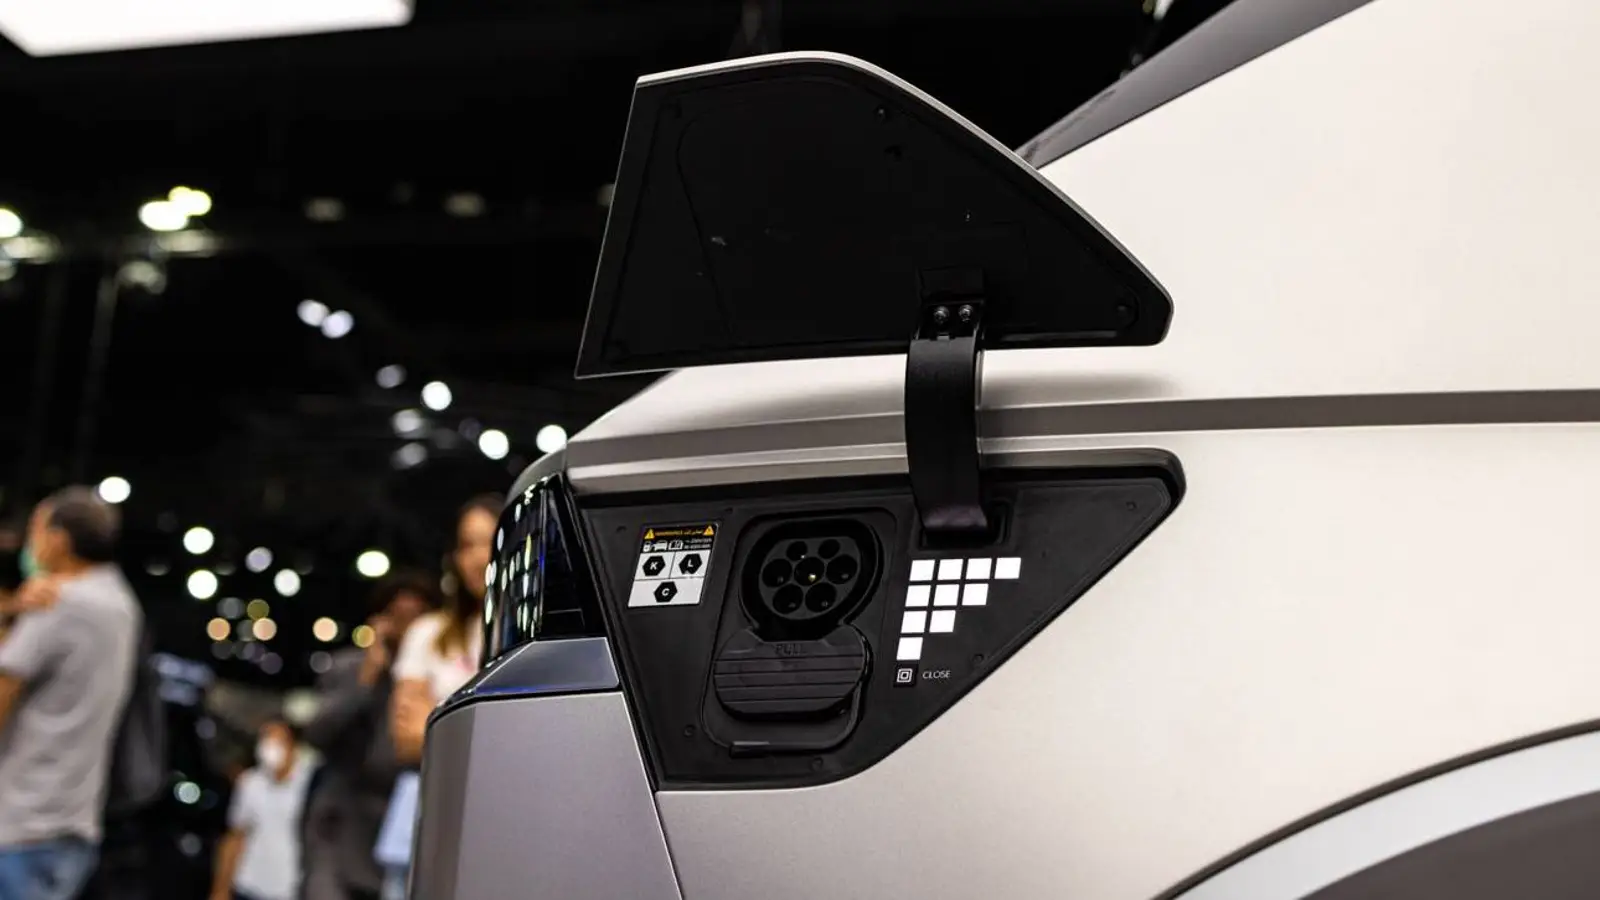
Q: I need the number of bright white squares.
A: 10